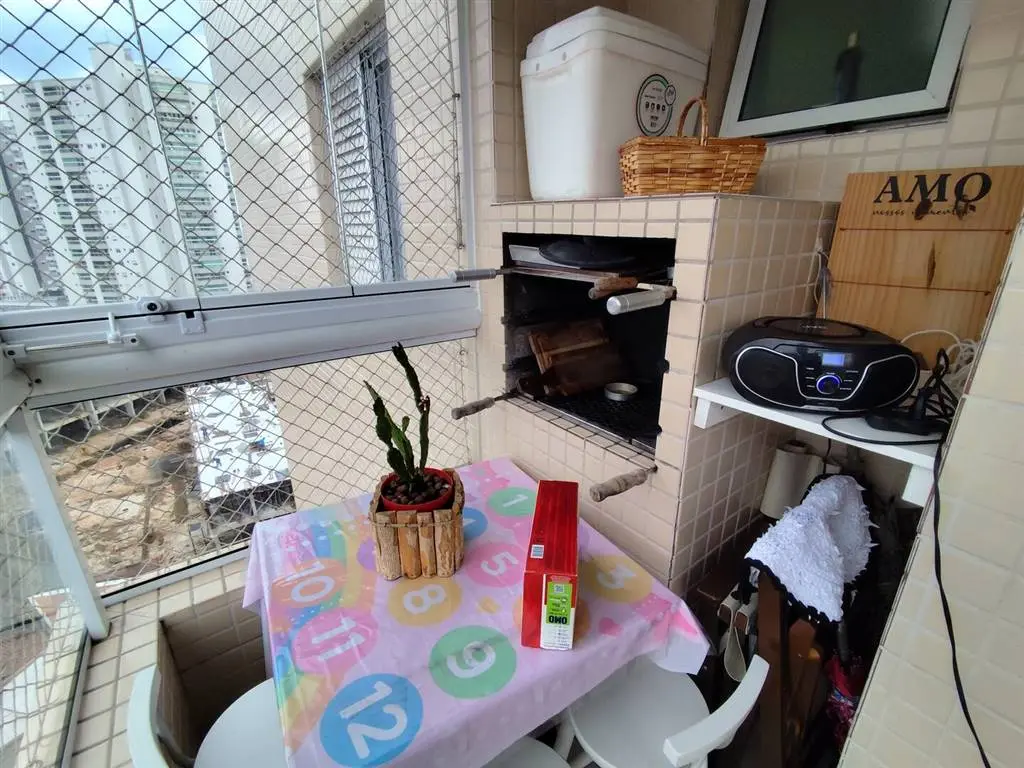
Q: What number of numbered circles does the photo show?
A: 9